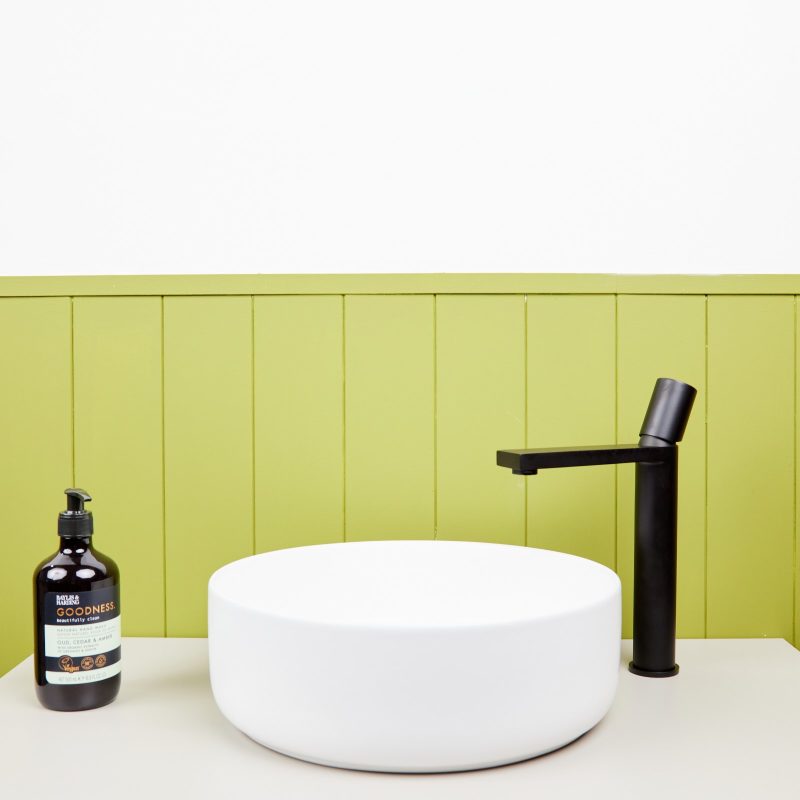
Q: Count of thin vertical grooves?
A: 9